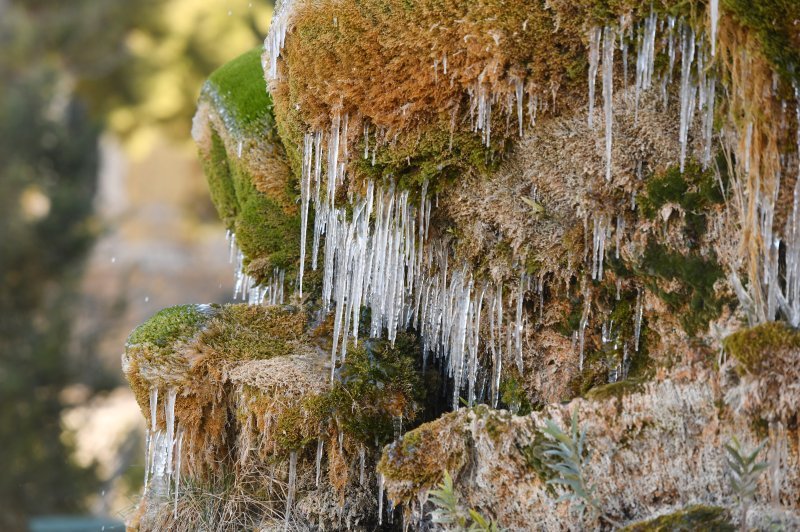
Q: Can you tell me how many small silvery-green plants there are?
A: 3